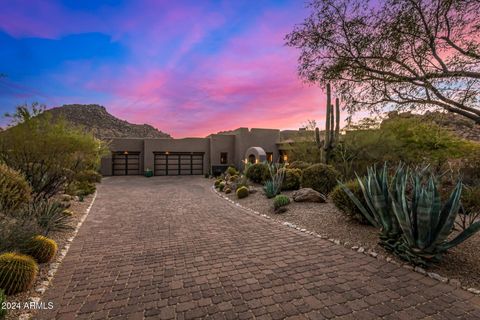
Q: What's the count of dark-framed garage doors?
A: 2